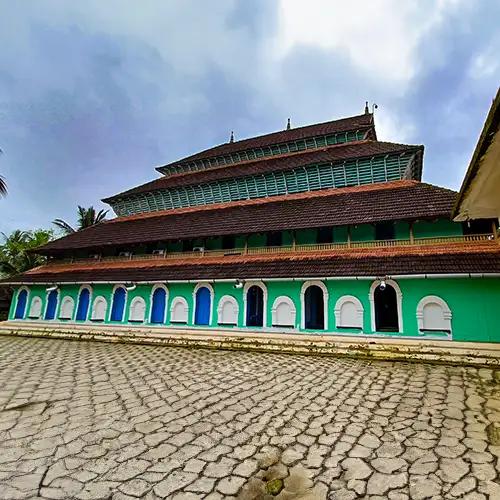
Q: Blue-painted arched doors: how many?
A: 6